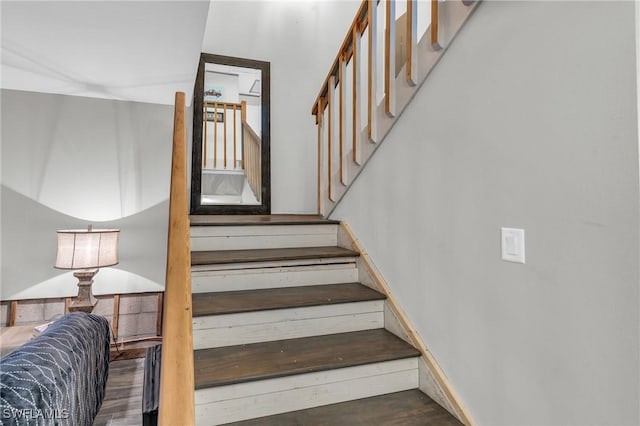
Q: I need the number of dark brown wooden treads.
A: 5